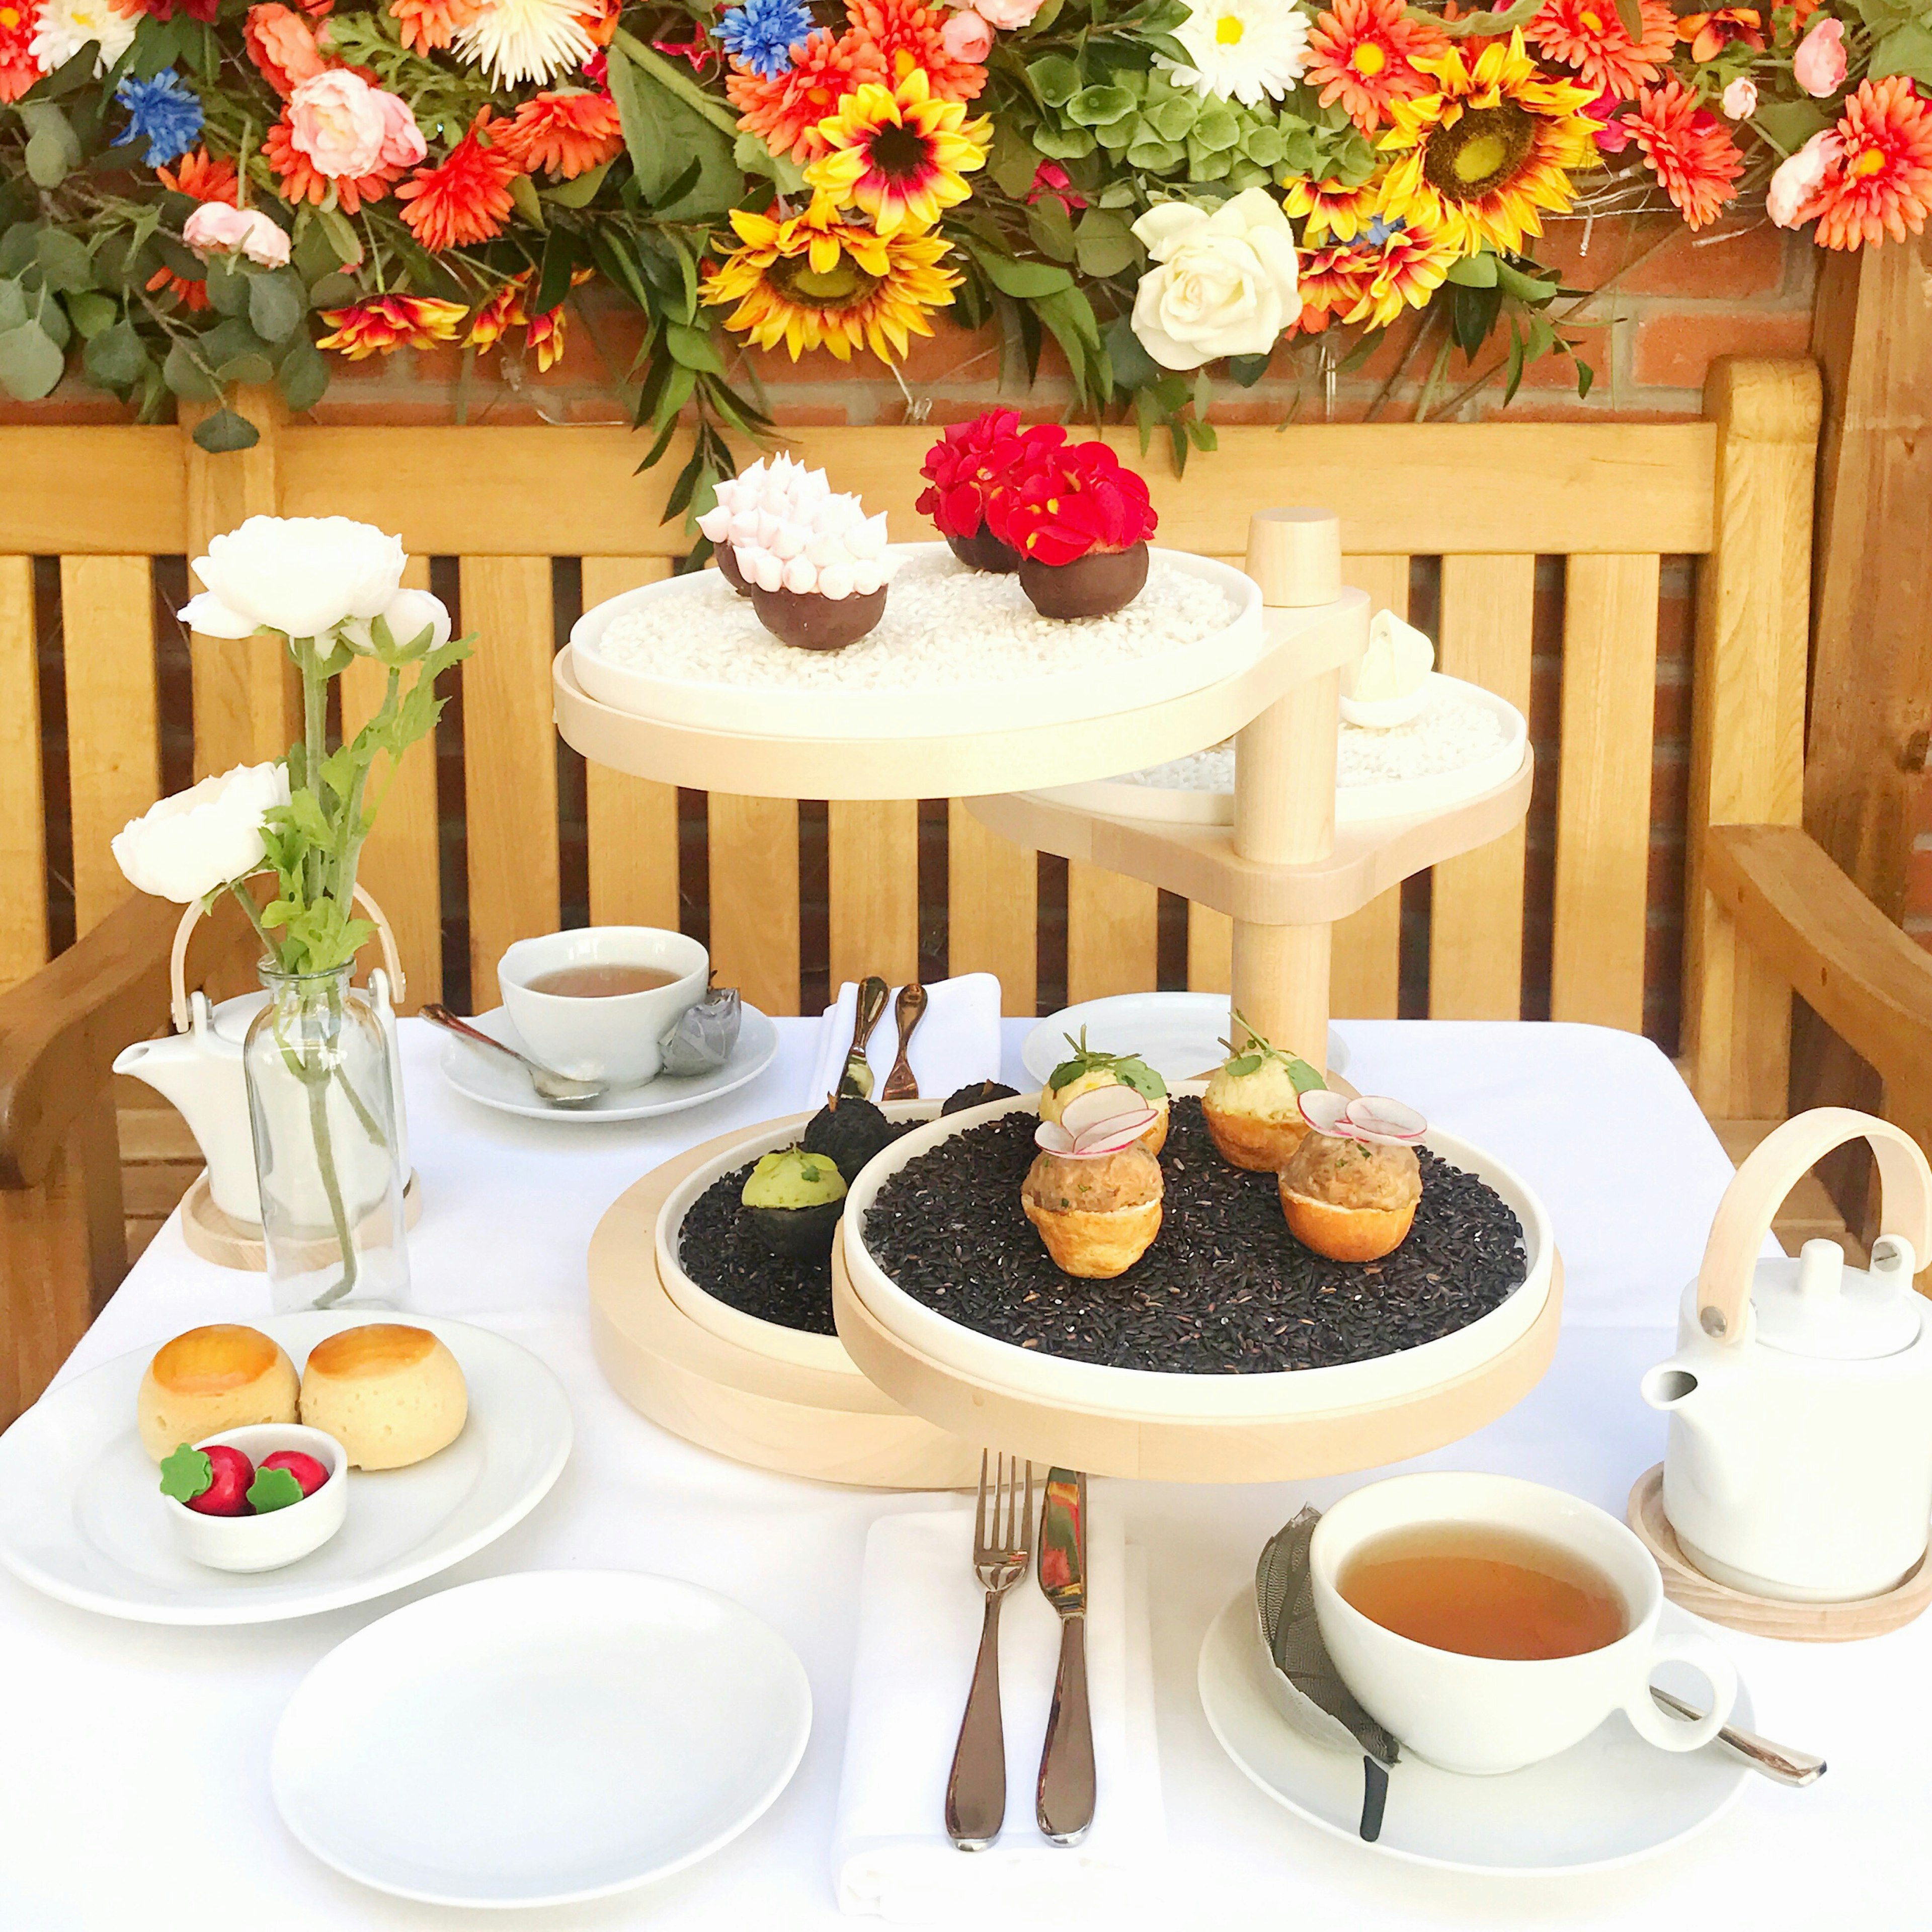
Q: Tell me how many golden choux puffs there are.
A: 4